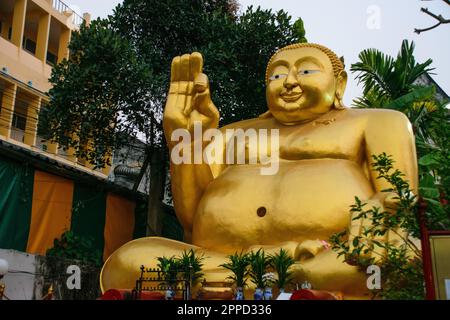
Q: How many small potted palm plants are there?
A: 5